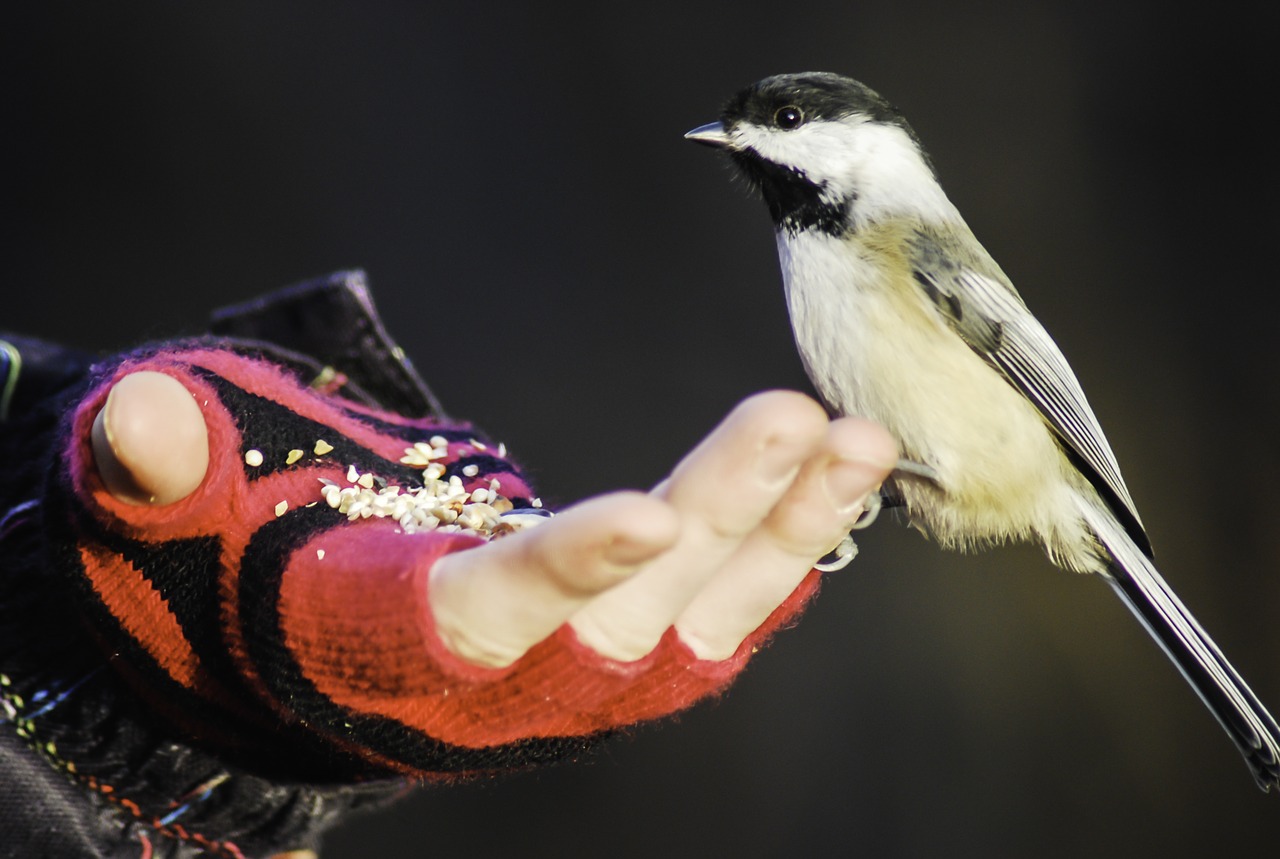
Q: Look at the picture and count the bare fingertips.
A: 4